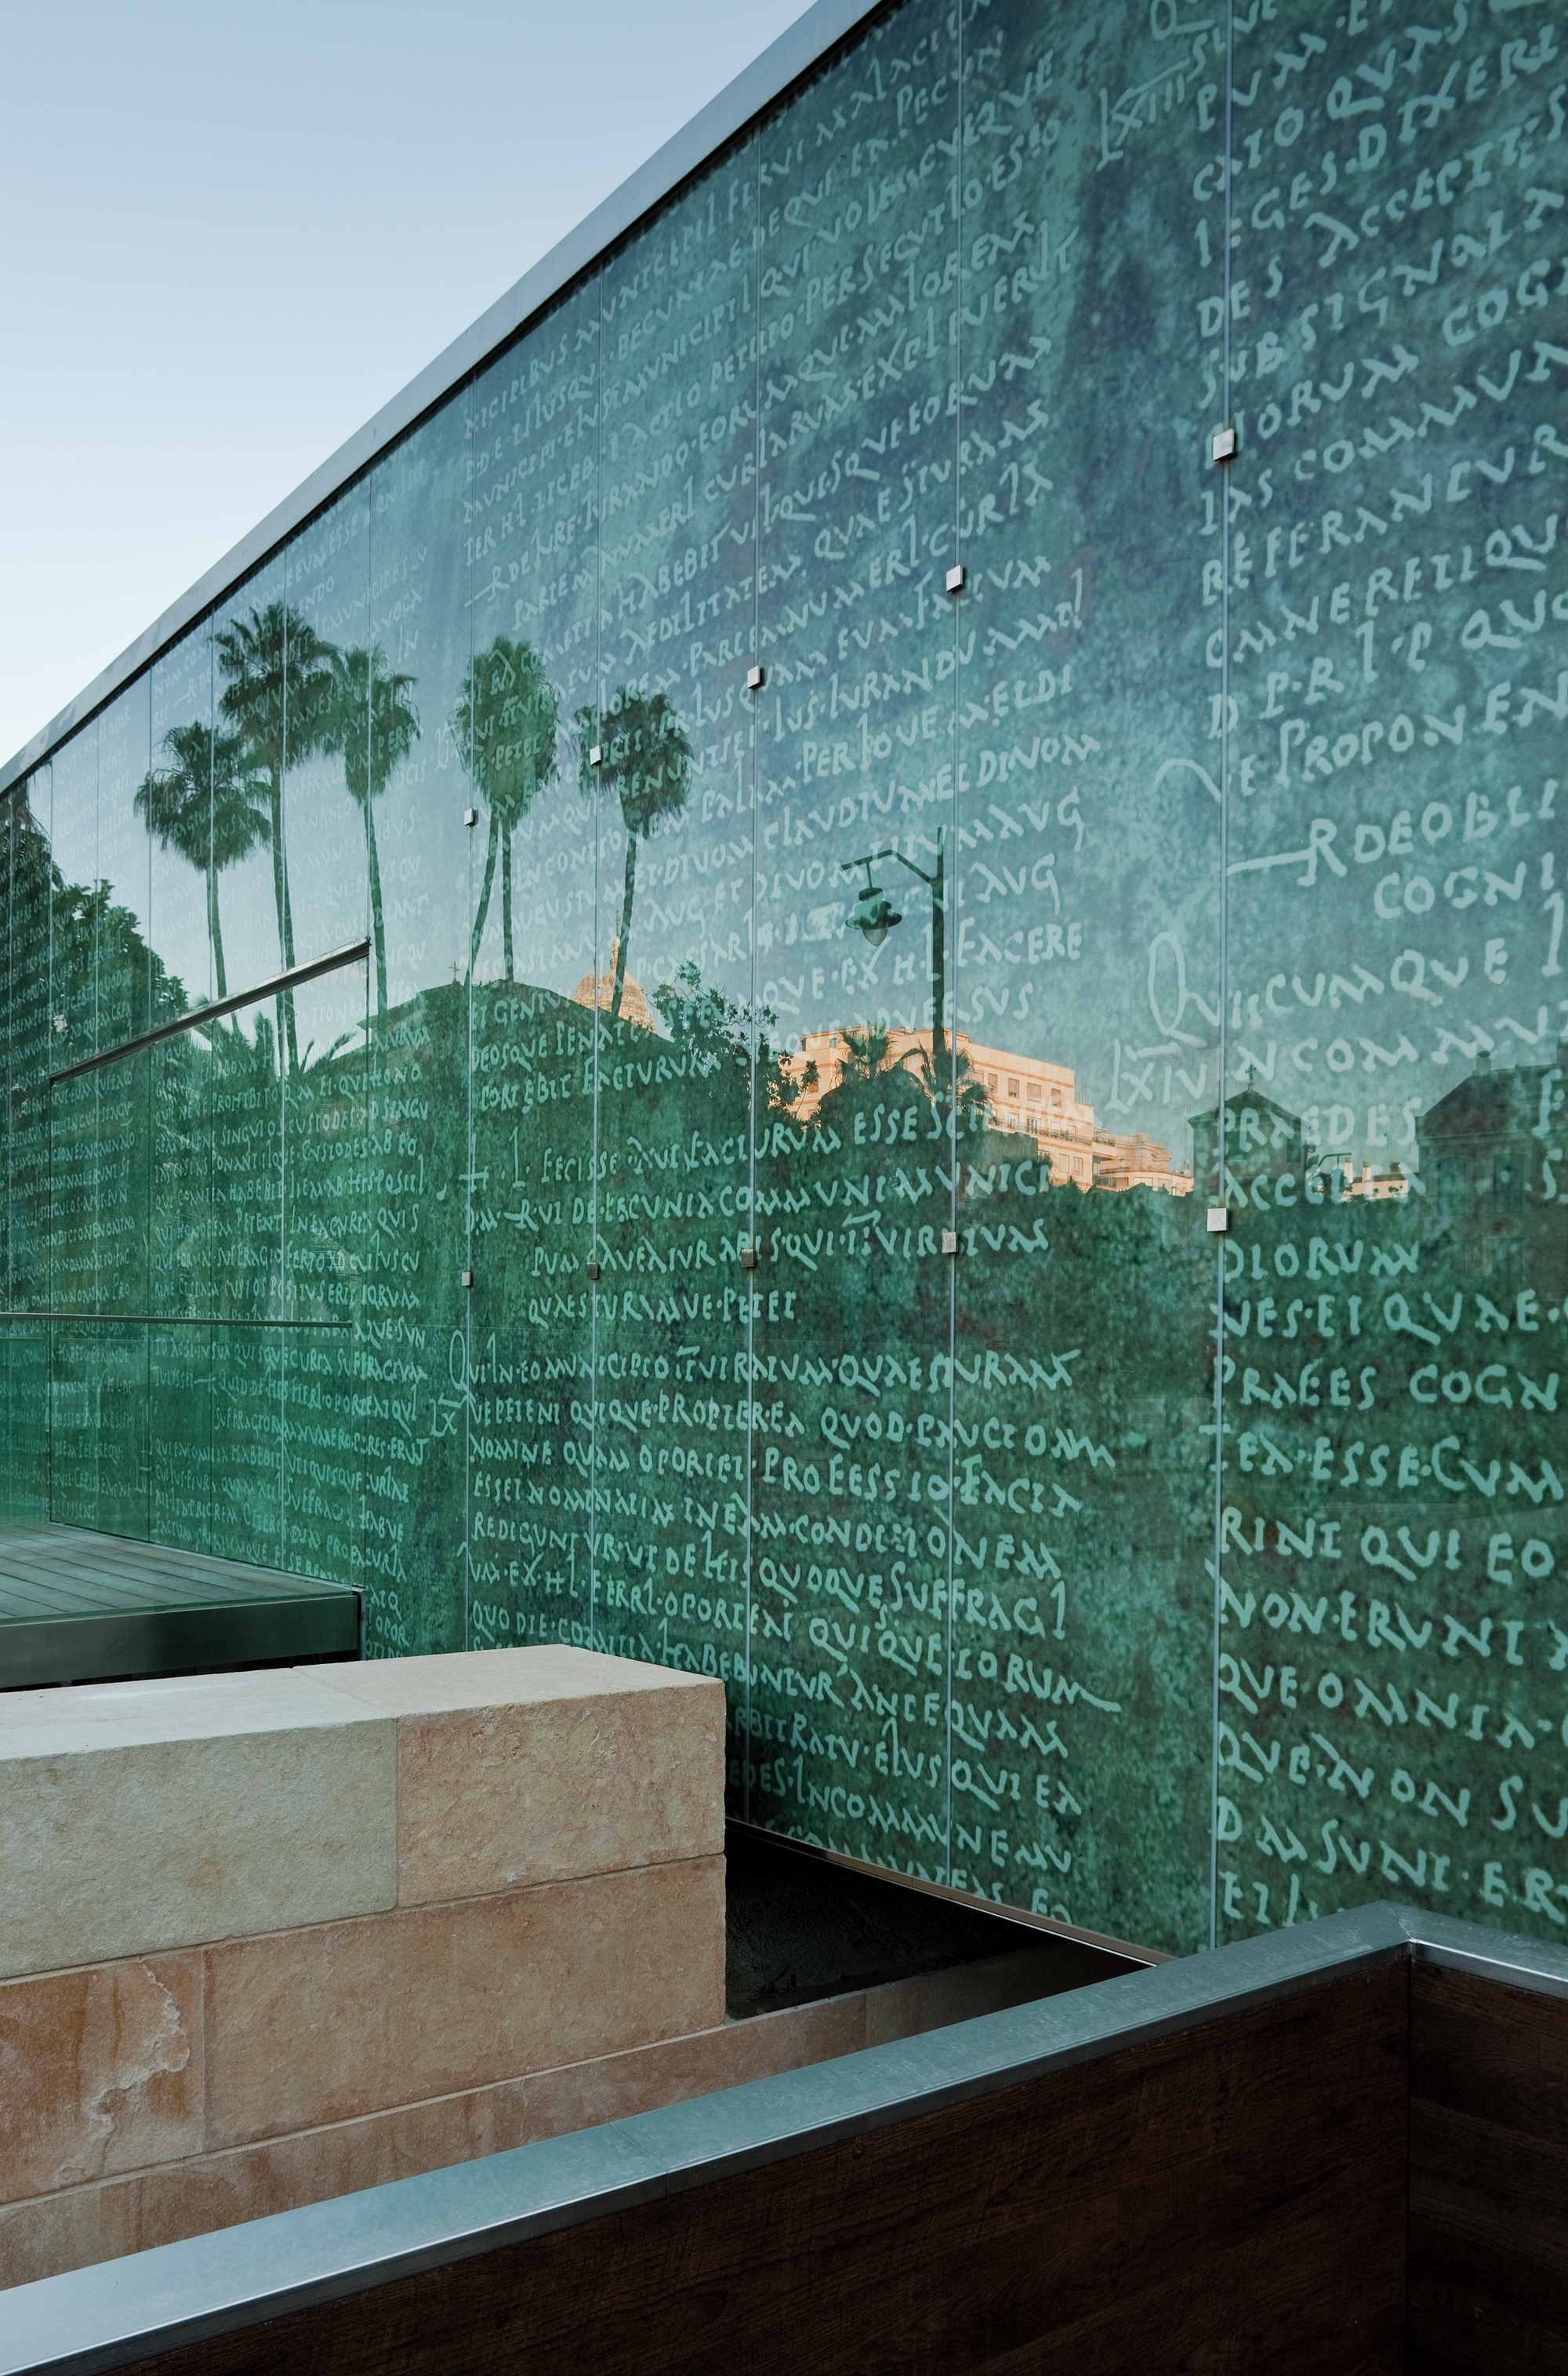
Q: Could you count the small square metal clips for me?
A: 10